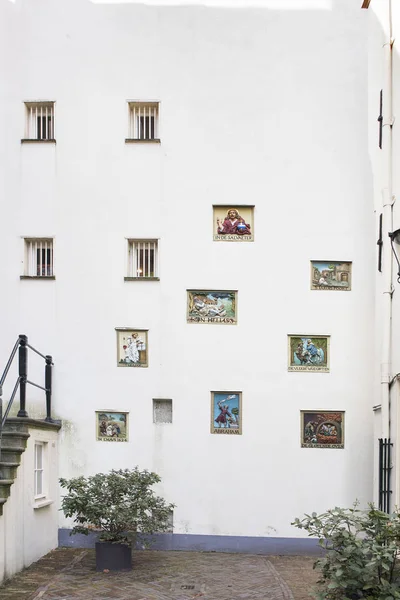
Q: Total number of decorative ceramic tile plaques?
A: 8